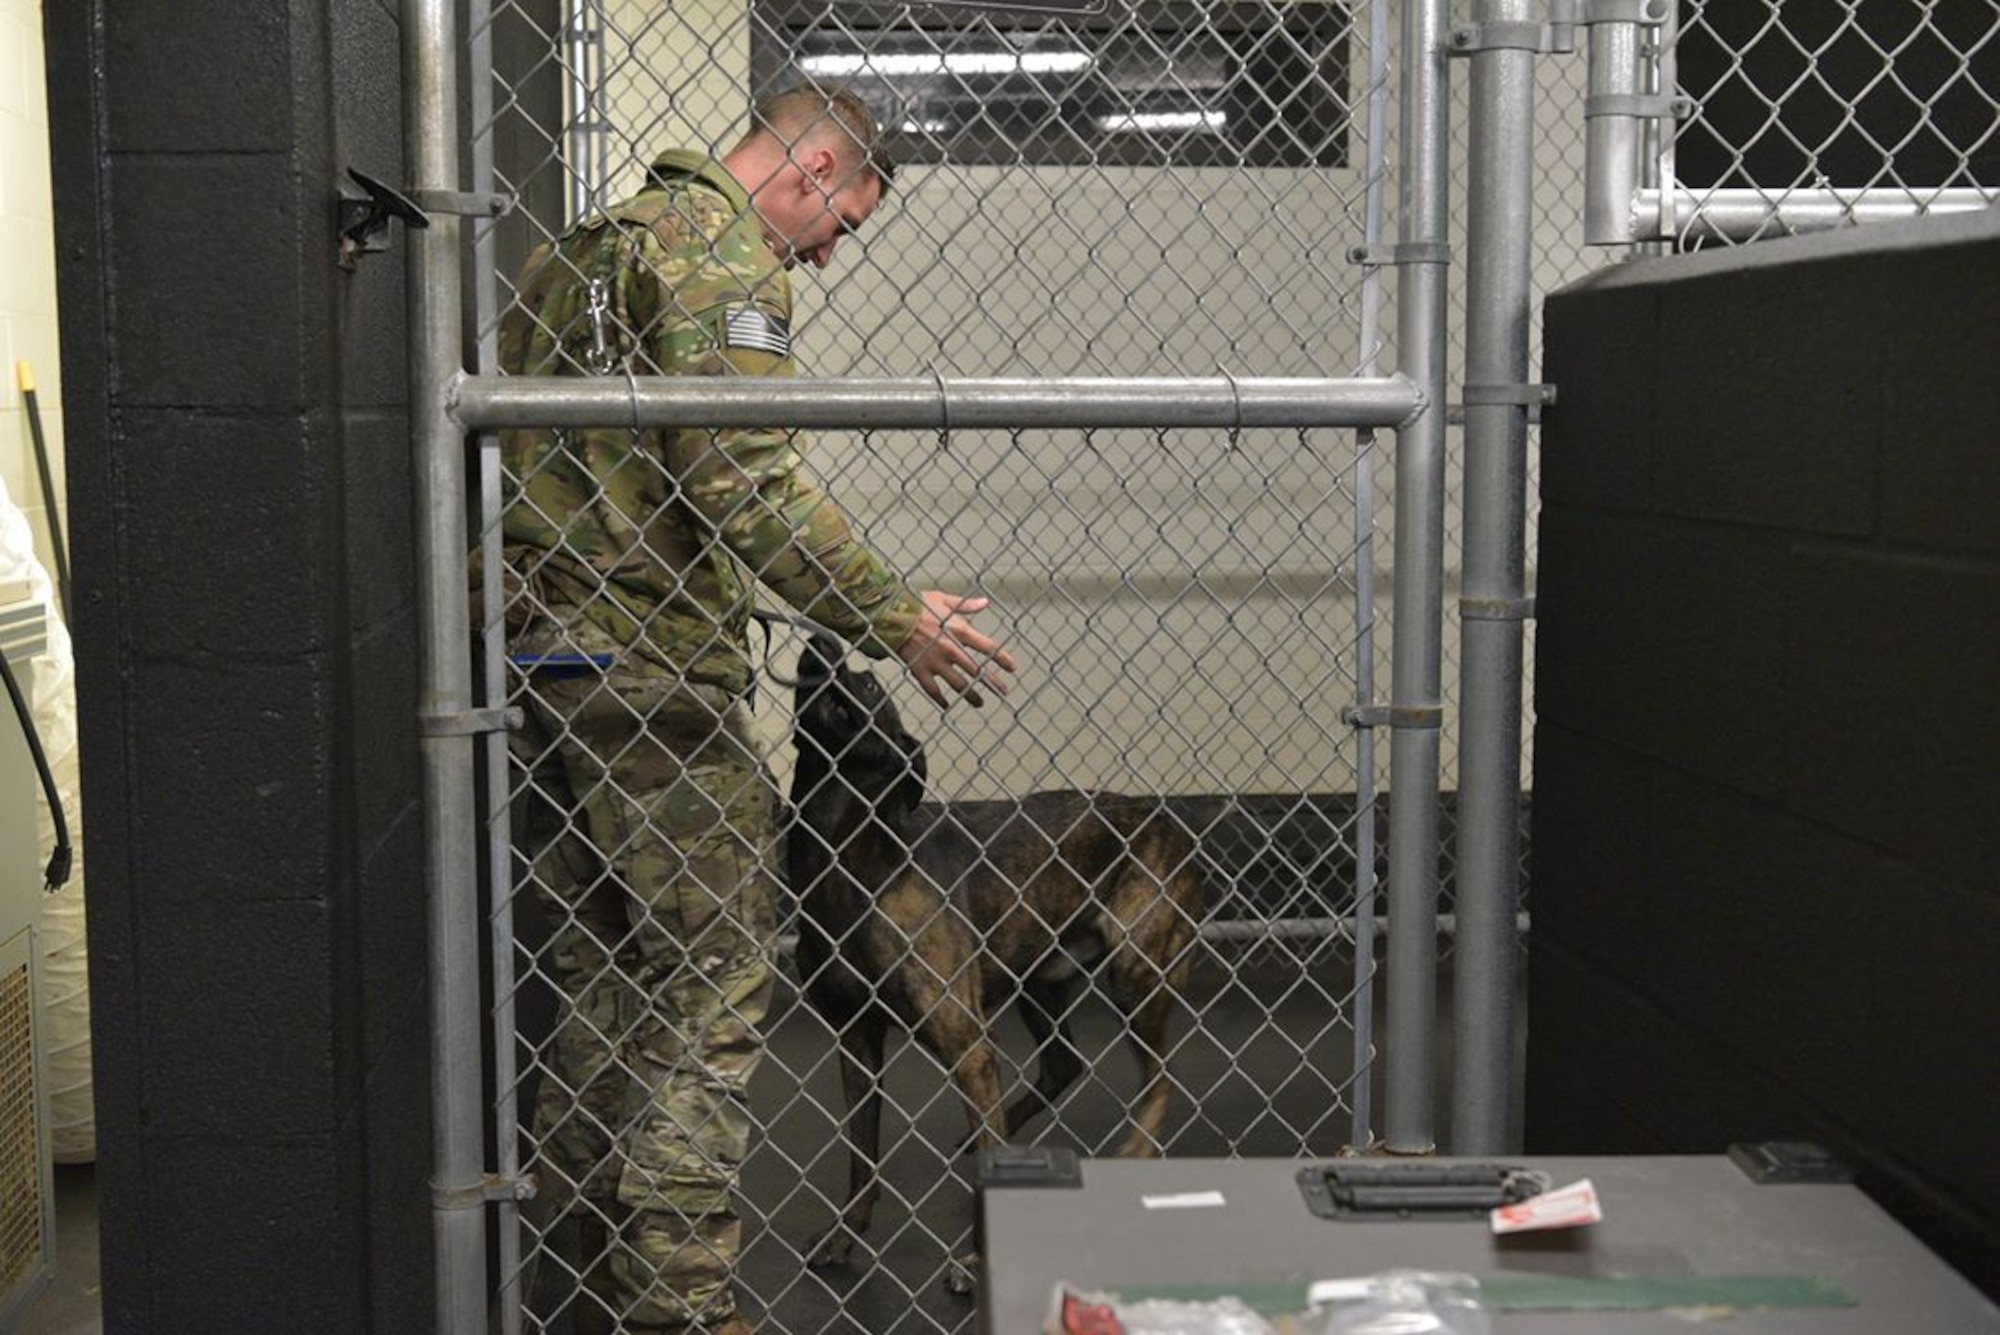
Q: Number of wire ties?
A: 3